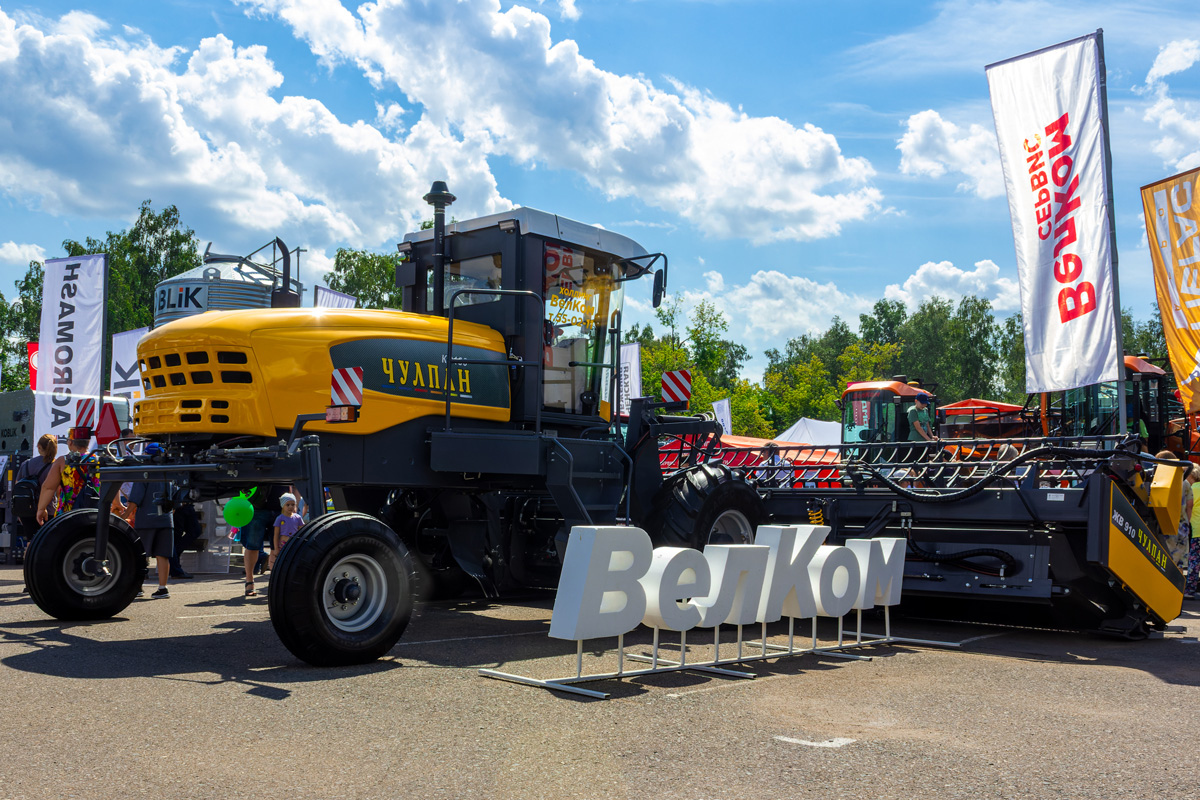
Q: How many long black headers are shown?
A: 1